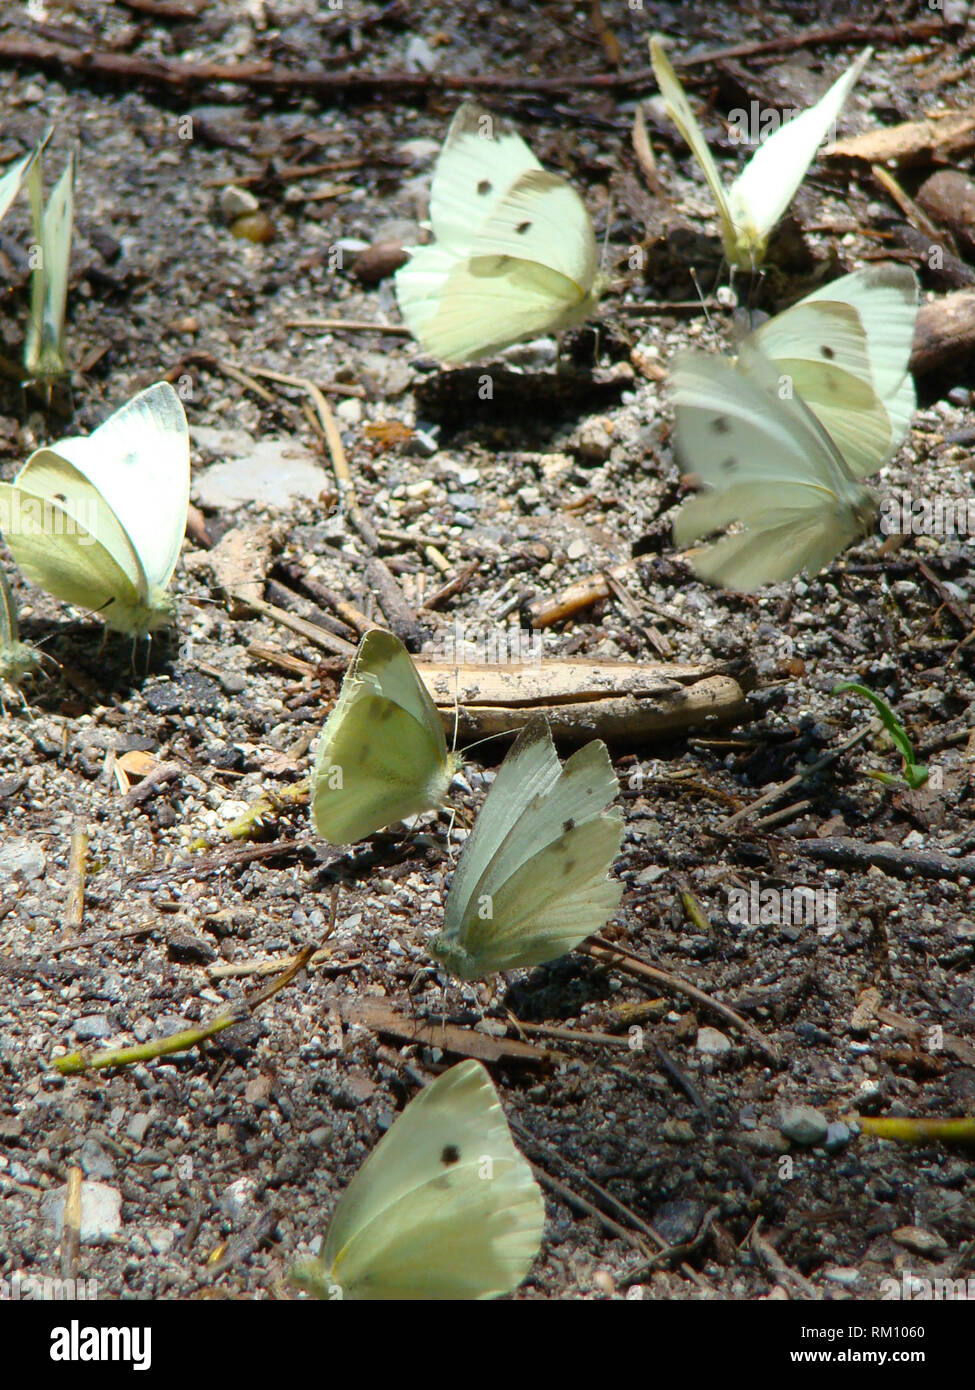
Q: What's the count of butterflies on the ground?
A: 11